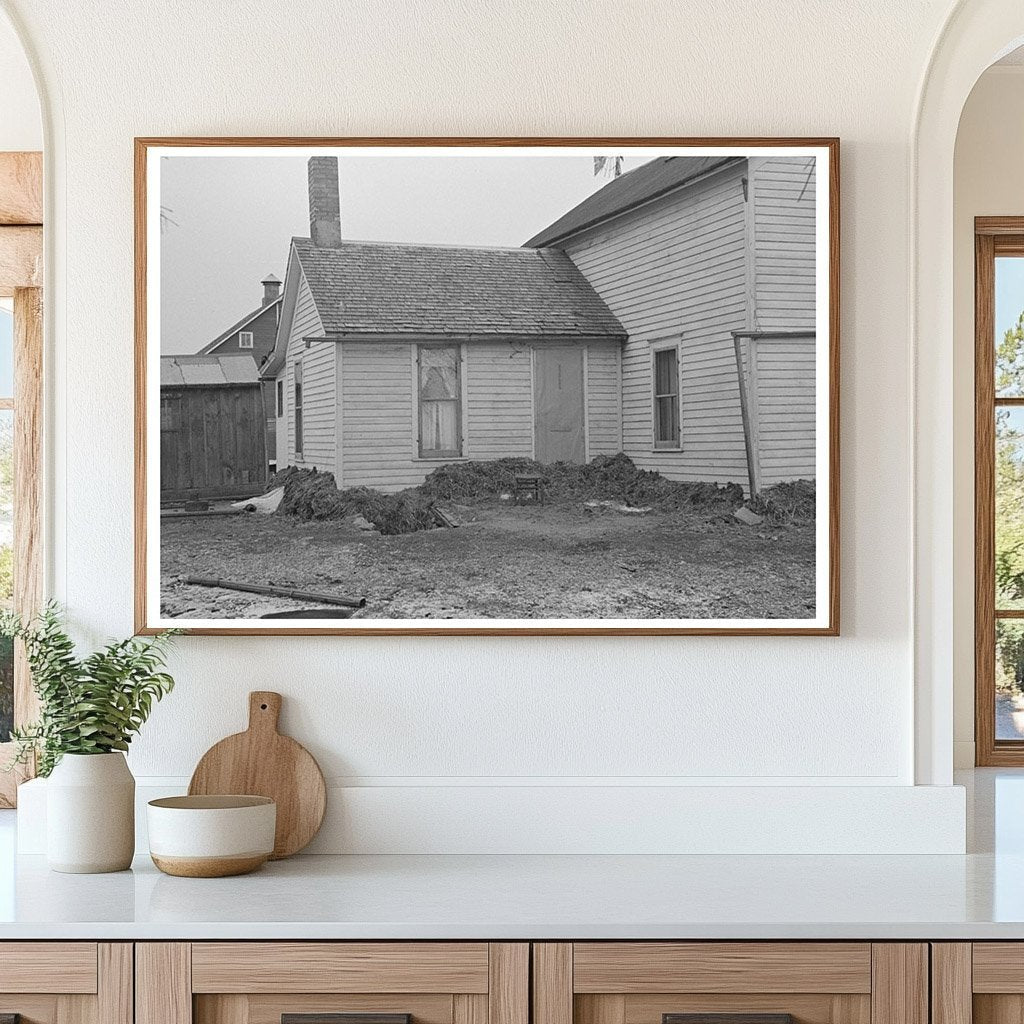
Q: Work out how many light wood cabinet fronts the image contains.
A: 4